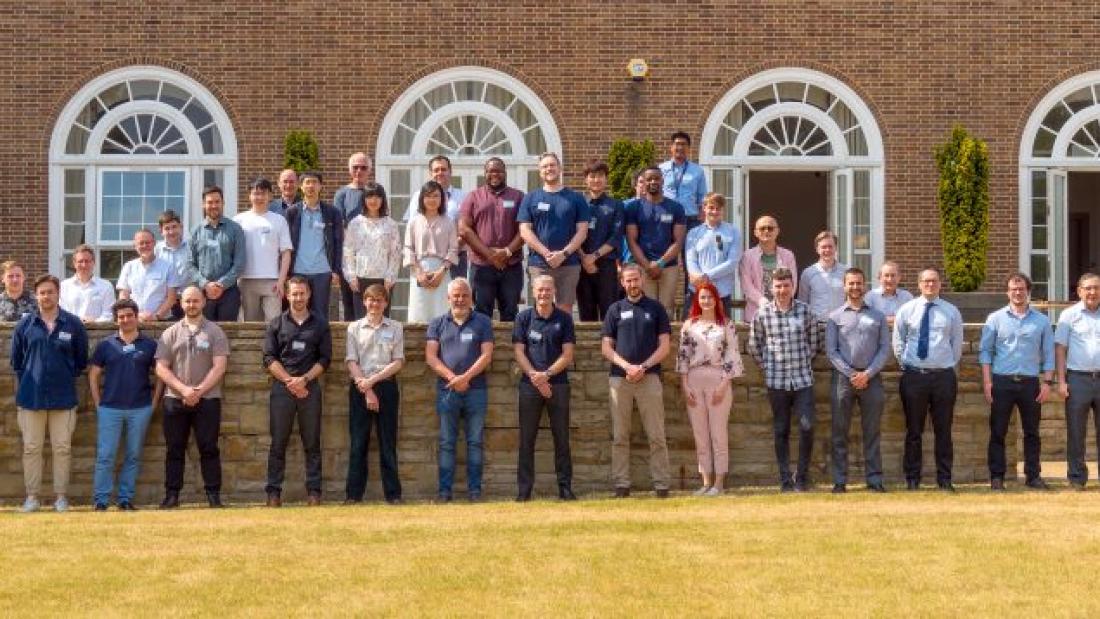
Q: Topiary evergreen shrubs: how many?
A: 3